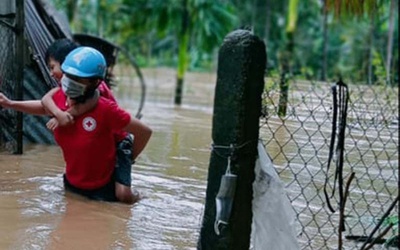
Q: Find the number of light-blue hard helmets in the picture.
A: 1